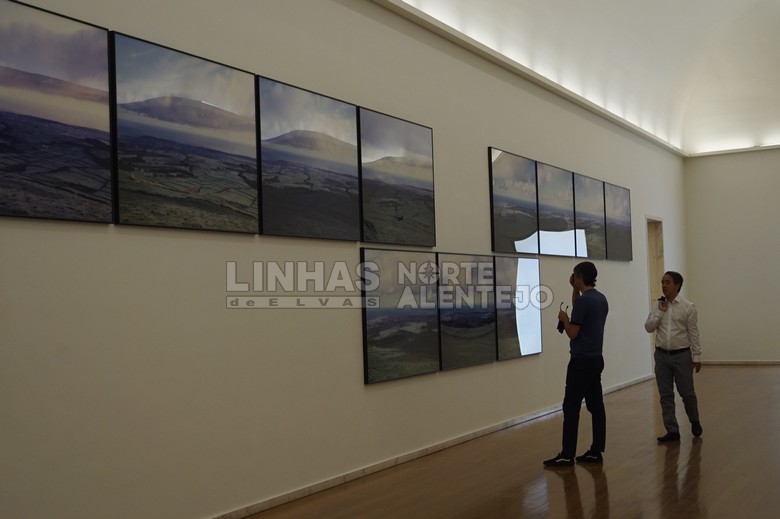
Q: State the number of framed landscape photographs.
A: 11